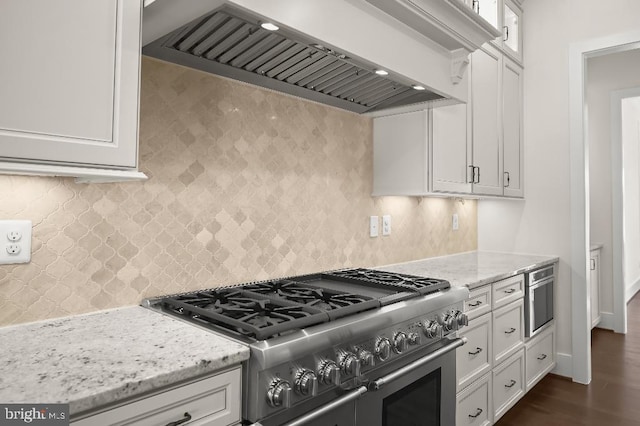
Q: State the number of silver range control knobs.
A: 11